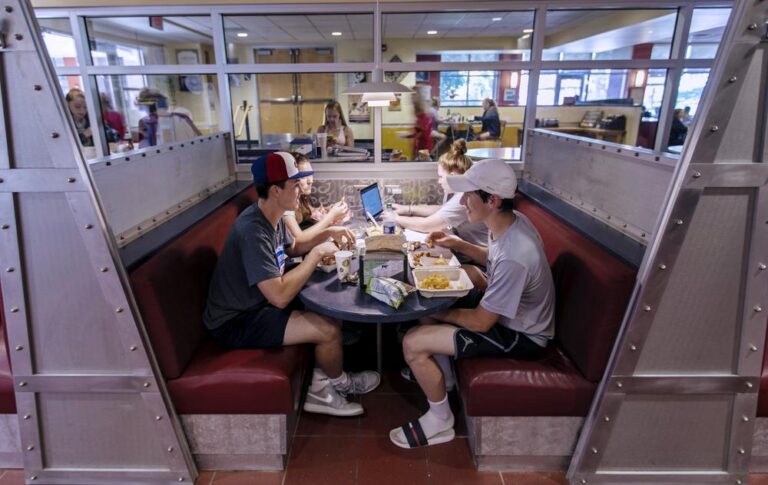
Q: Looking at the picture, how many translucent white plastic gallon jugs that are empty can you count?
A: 0